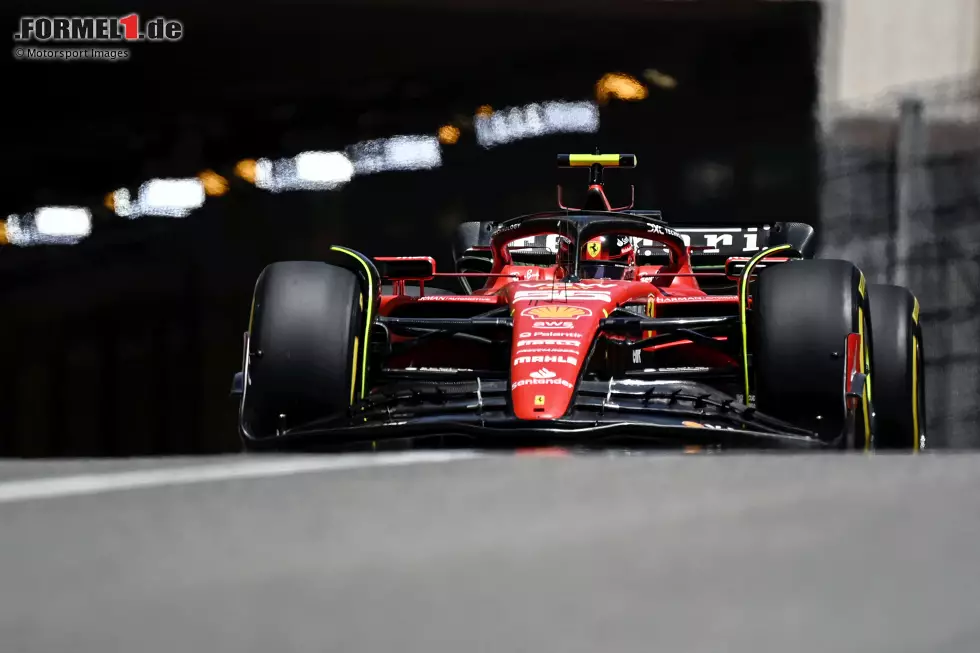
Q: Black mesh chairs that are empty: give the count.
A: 0